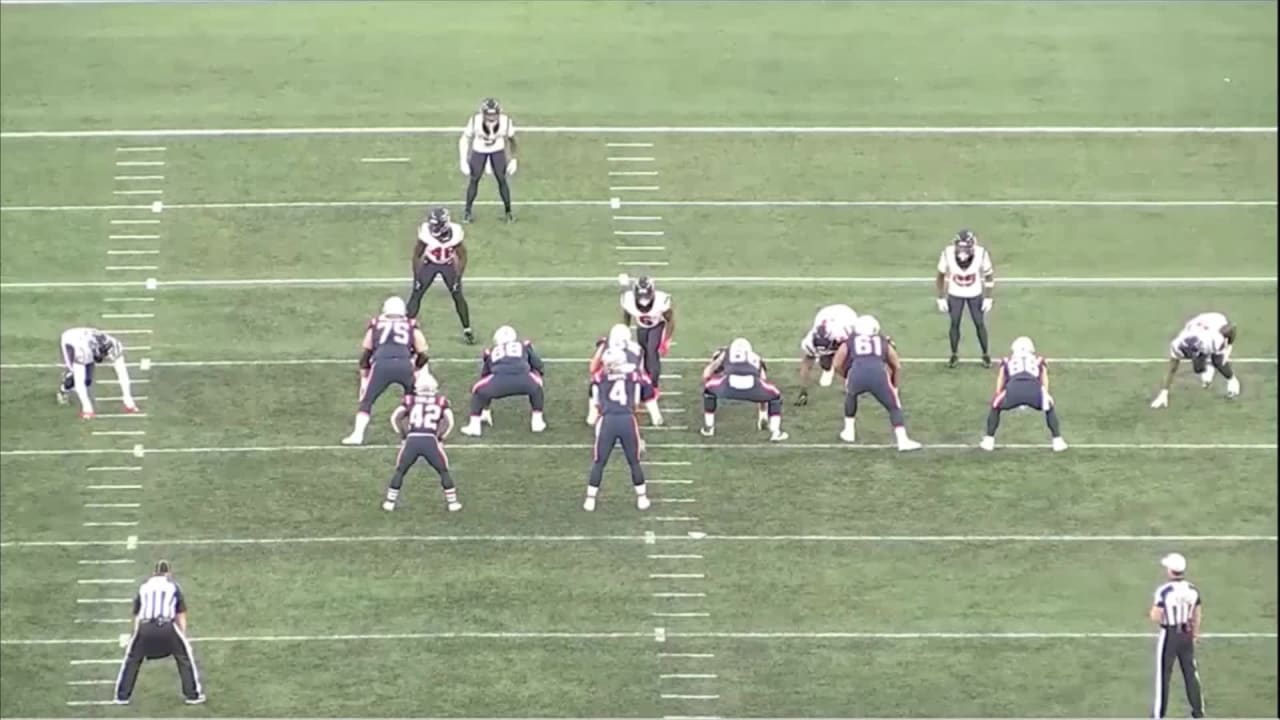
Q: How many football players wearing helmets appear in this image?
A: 15